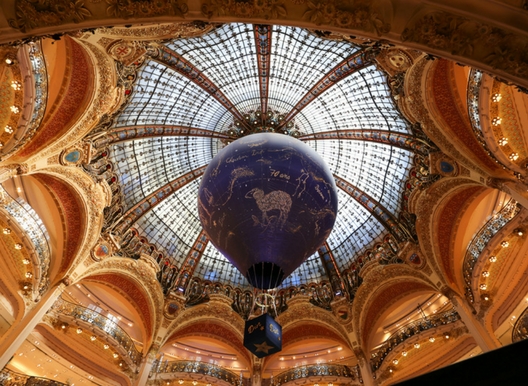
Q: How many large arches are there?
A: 8